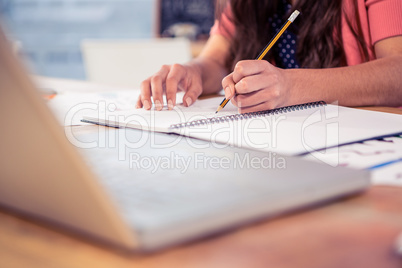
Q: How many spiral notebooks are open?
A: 1